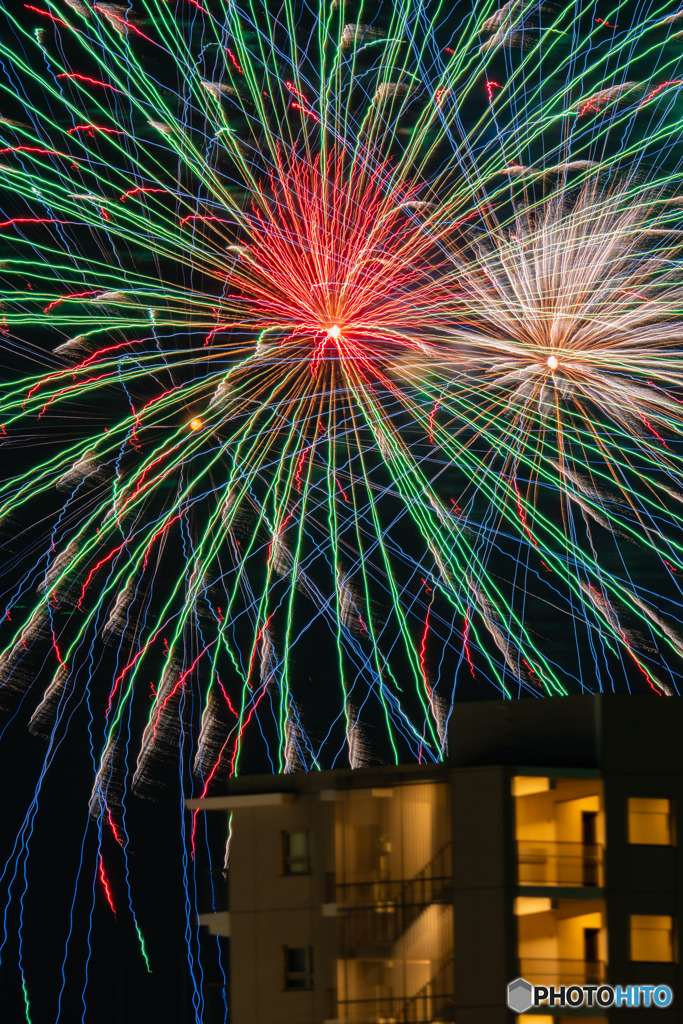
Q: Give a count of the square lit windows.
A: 2